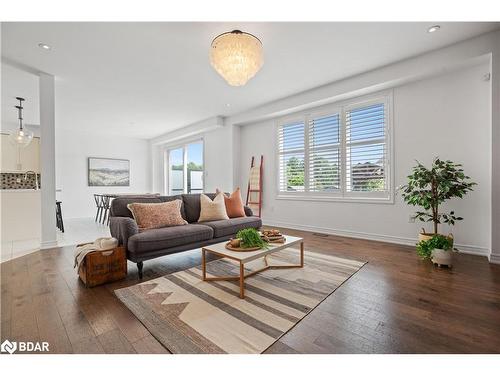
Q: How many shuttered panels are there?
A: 3